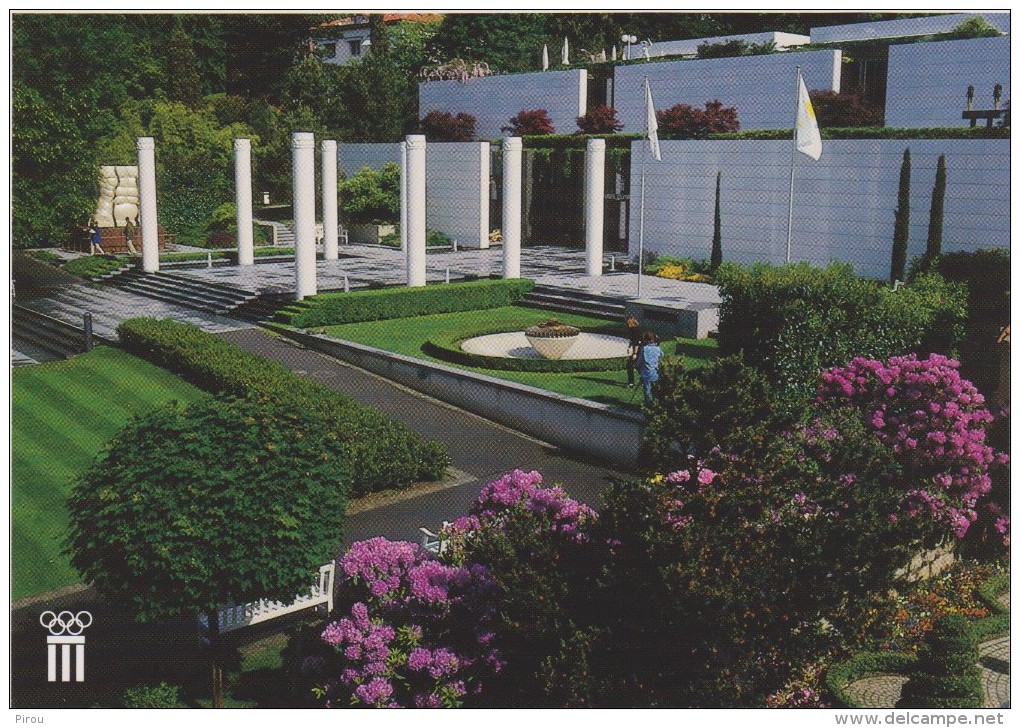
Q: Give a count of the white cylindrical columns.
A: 8